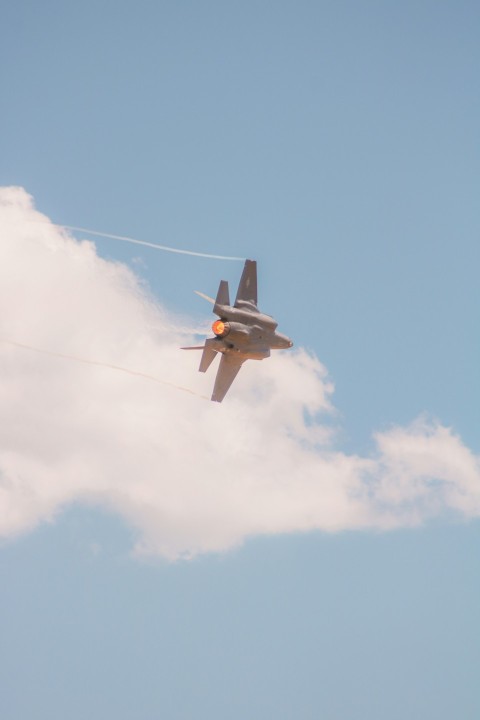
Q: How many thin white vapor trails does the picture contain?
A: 2